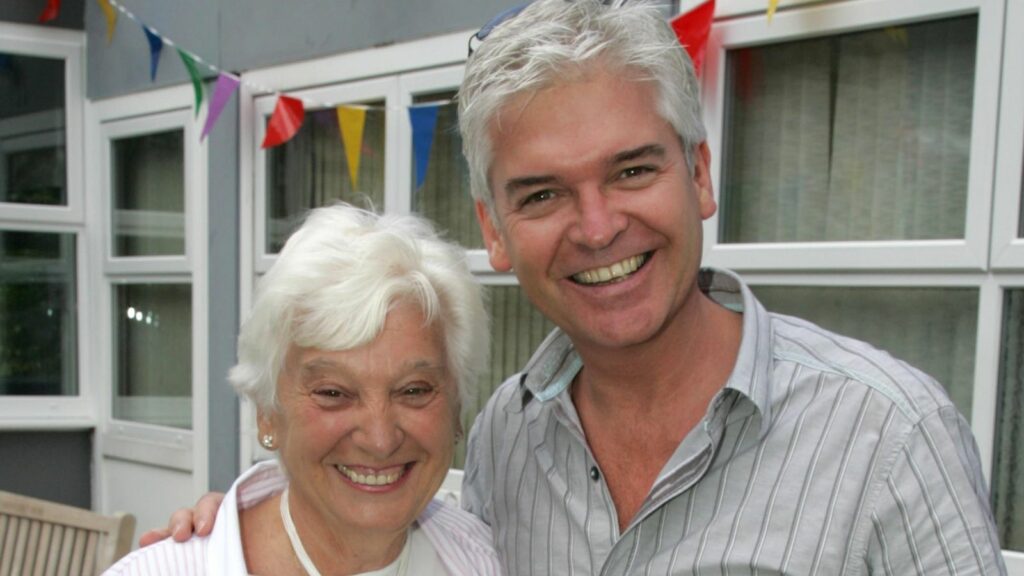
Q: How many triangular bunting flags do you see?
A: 10